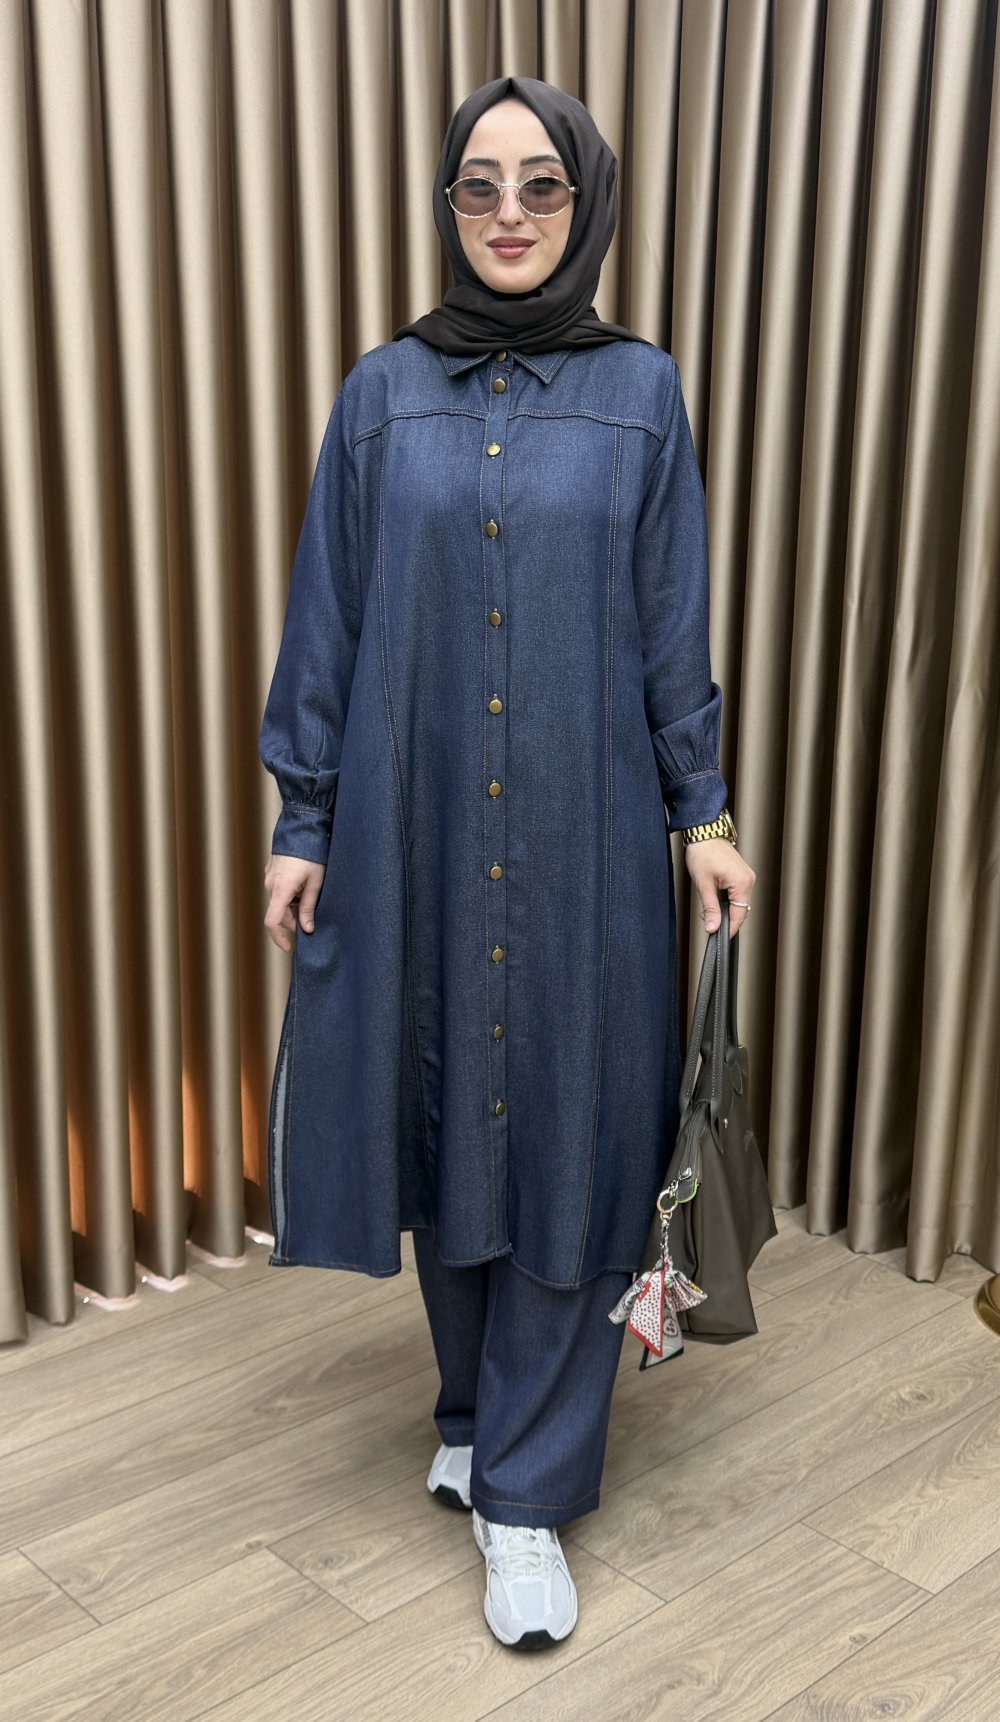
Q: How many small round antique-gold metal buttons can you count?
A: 11